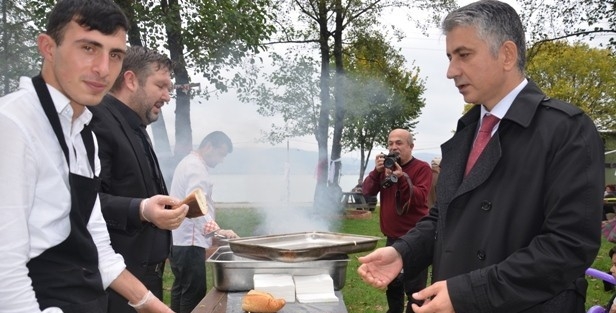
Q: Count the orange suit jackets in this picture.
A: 0